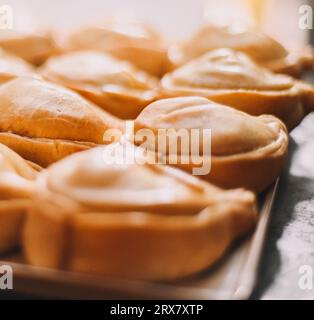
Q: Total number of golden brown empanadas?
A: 10